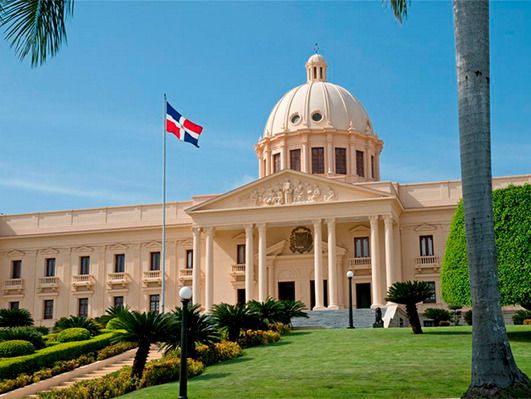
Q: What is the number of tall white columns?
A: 8